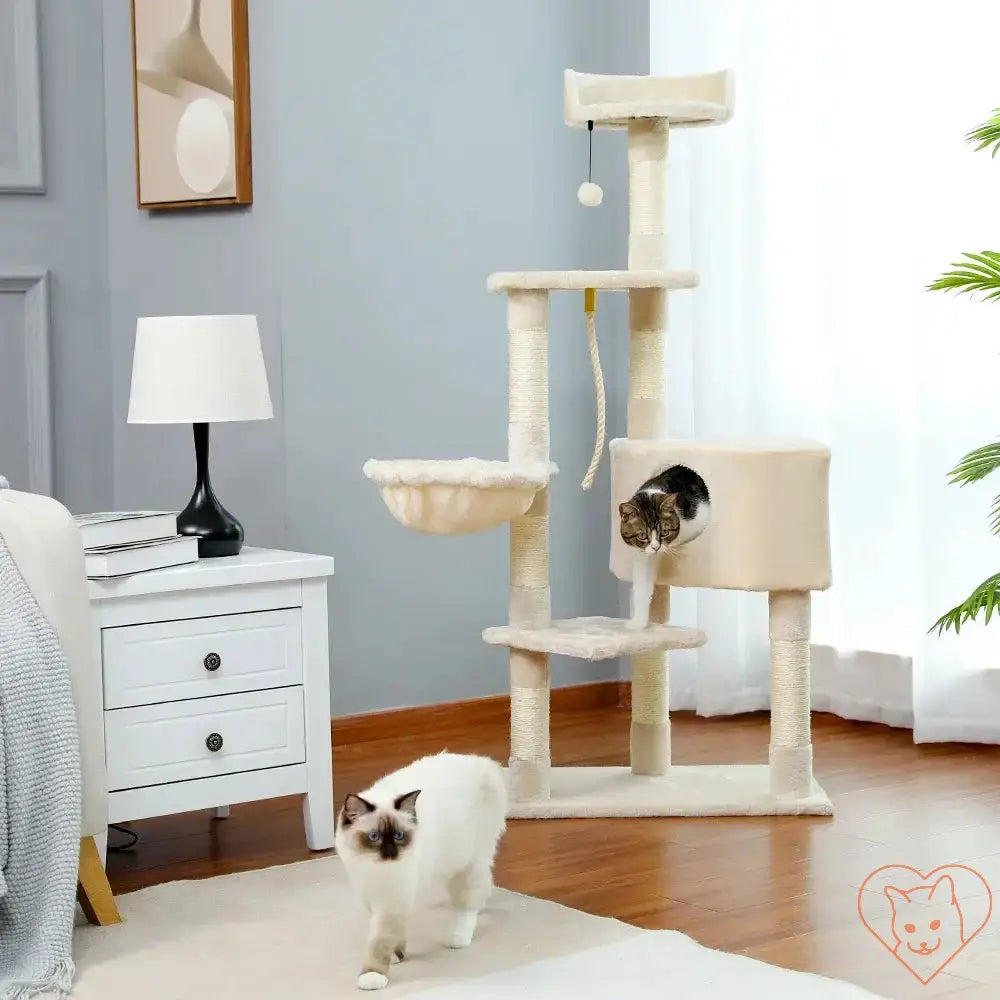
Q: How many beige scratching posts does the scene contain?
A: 7